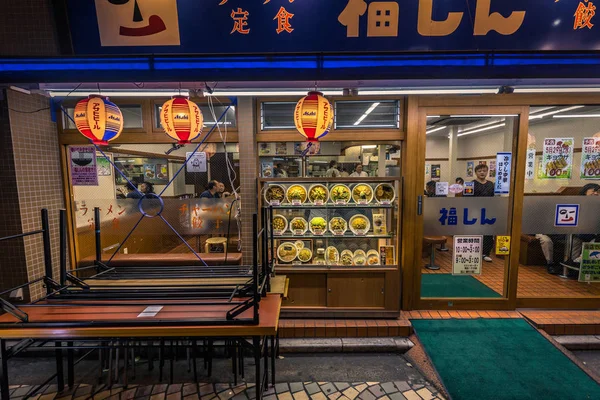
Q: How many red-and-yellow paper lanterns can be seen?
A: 3